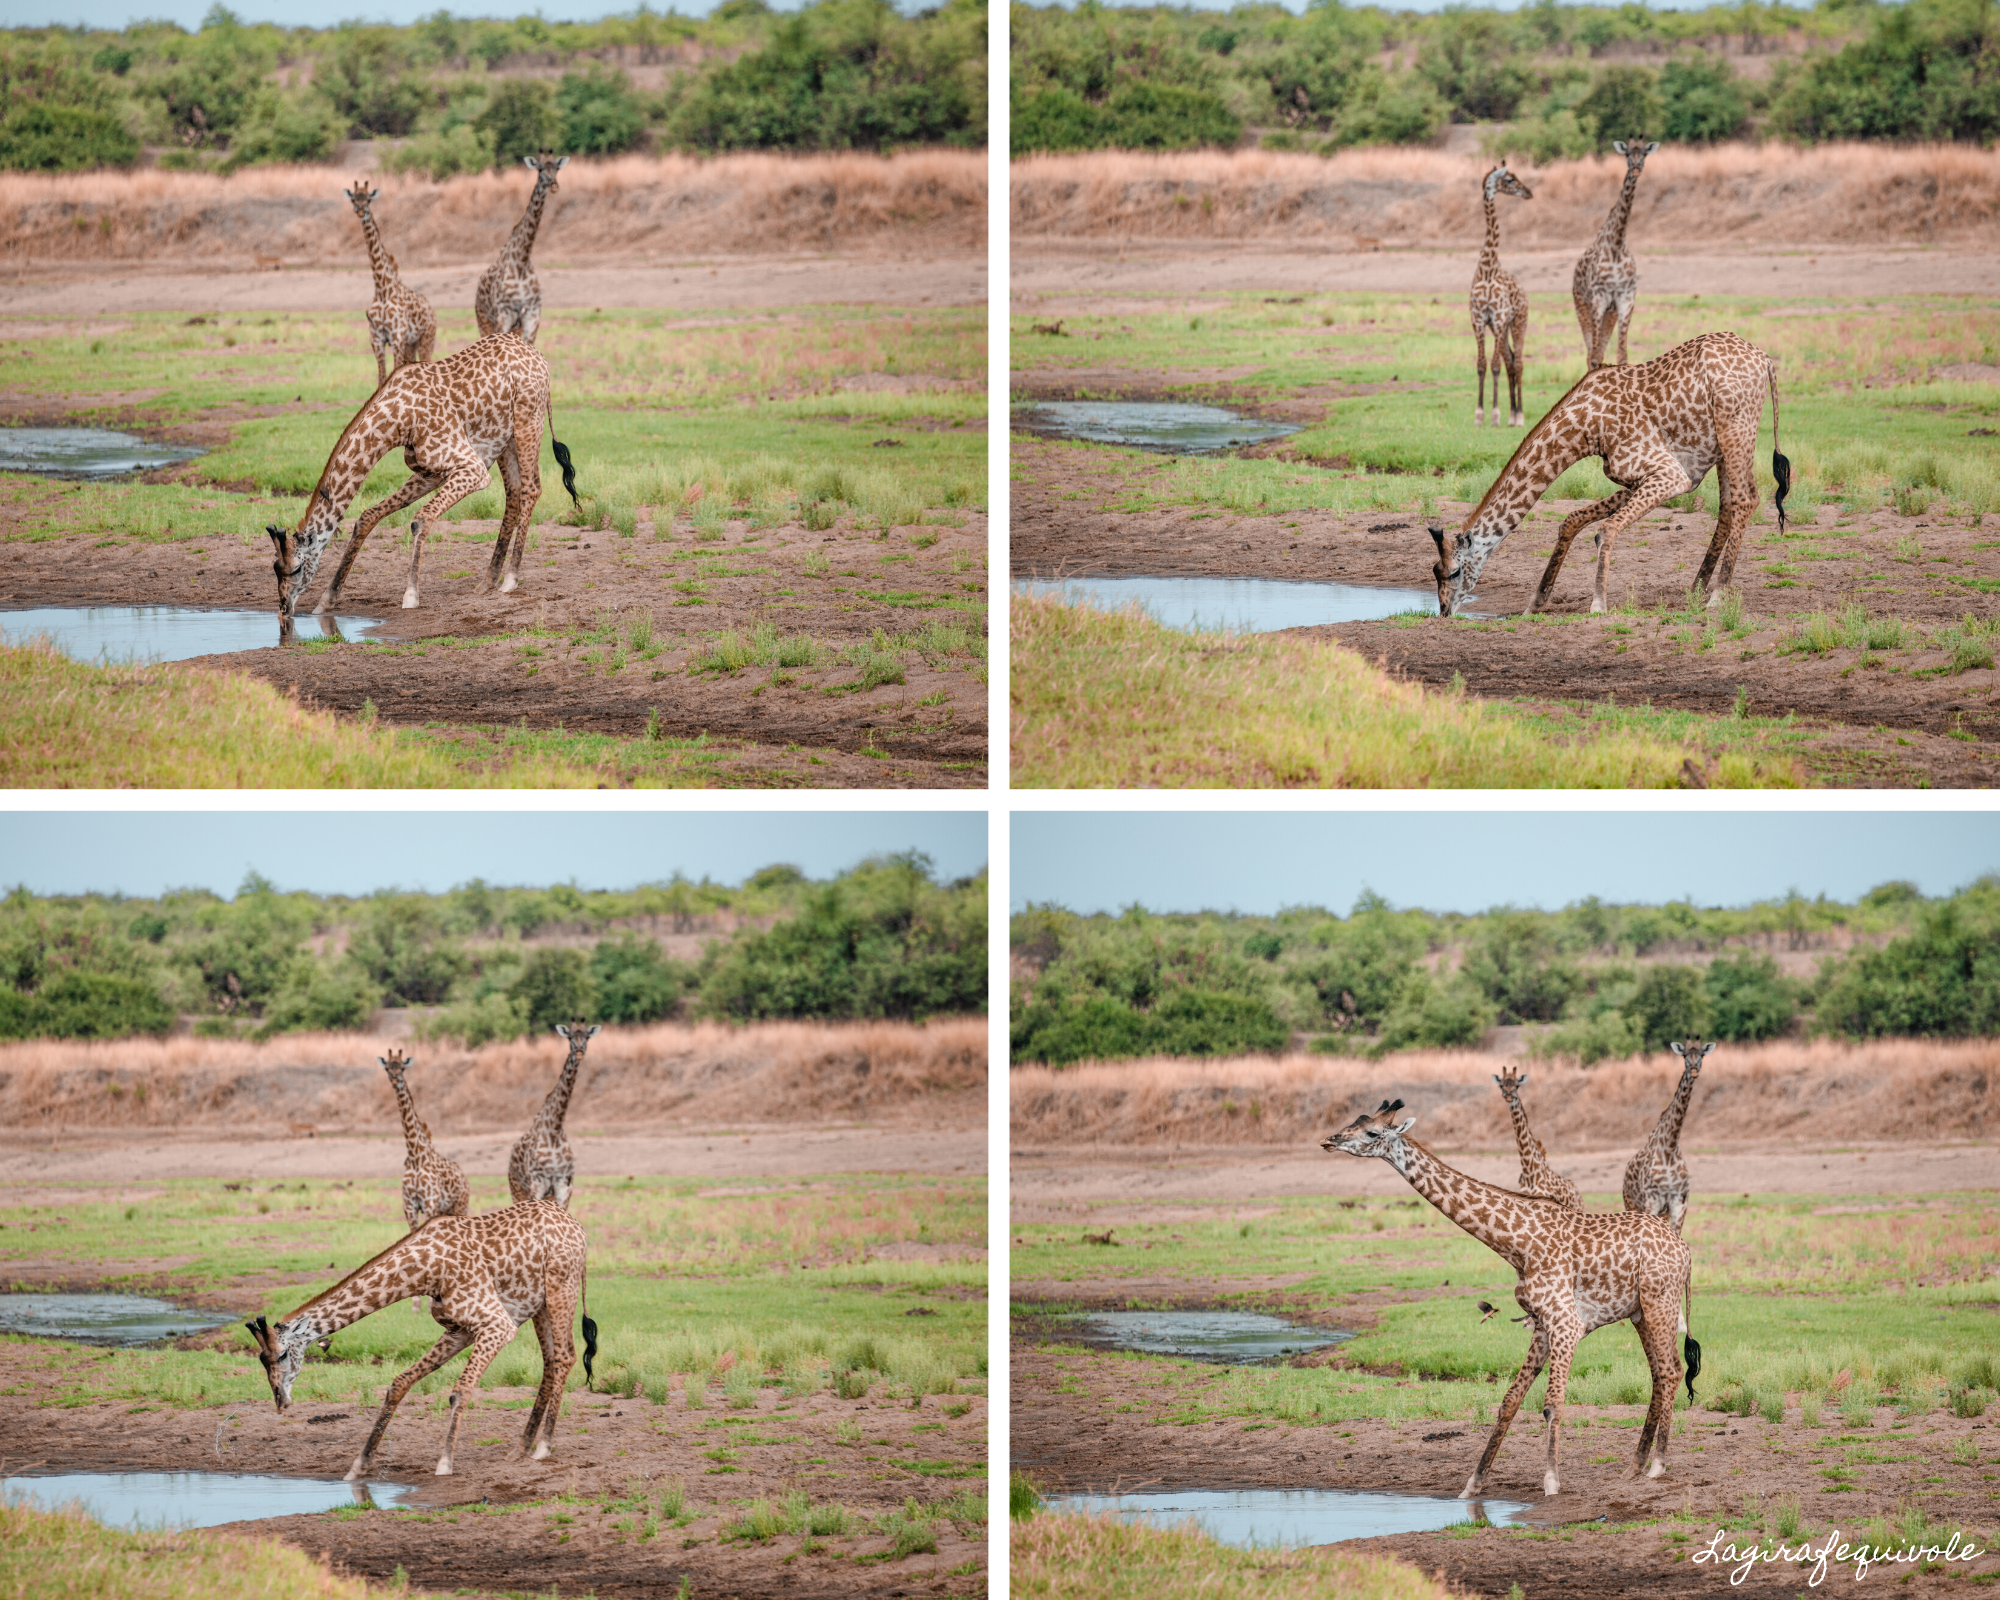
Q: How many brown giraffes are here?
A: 12